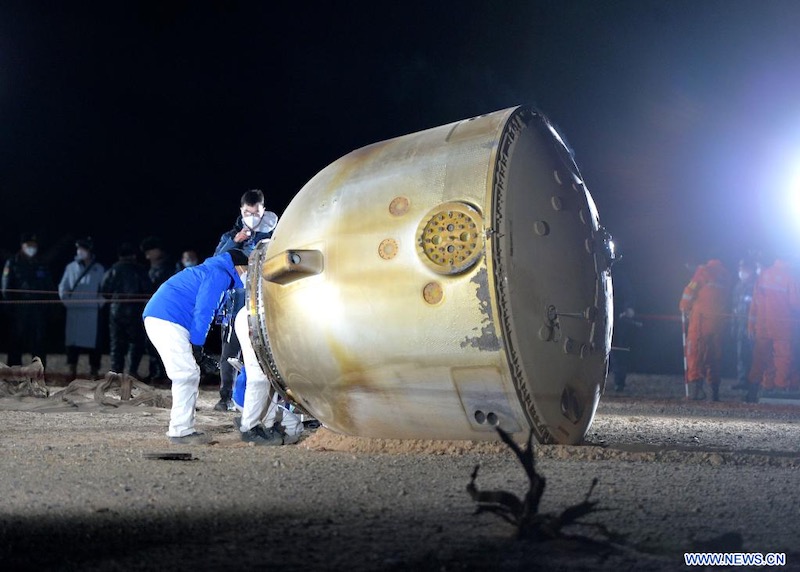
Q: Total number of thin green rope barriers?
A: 0